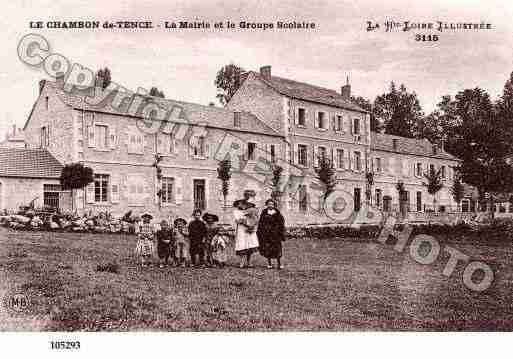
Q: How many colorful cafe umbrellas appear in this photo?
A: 0